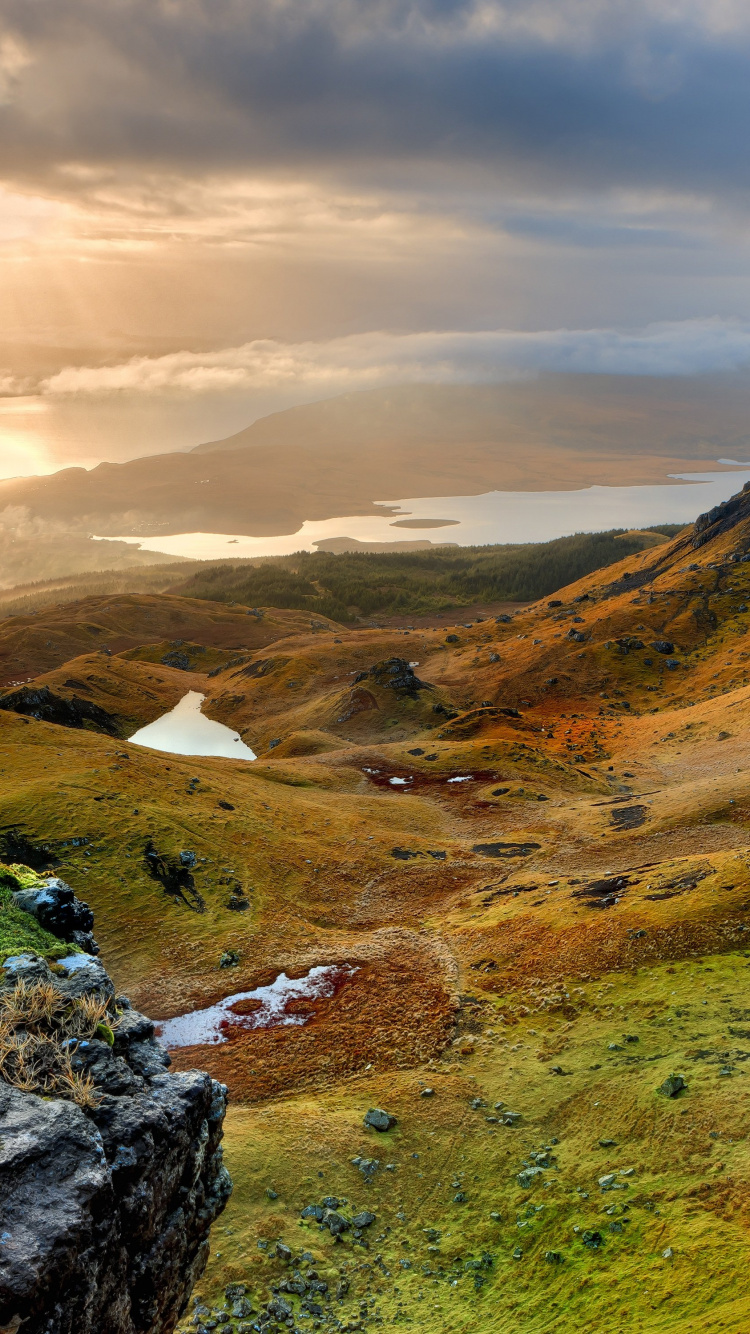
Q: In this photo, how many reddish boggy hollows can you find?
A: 2